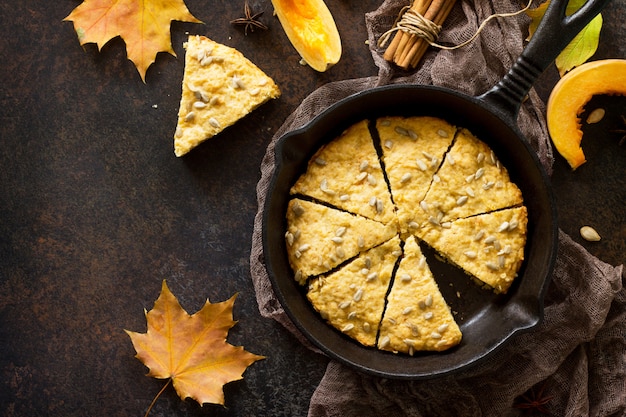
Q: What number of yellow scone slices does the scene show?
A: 8